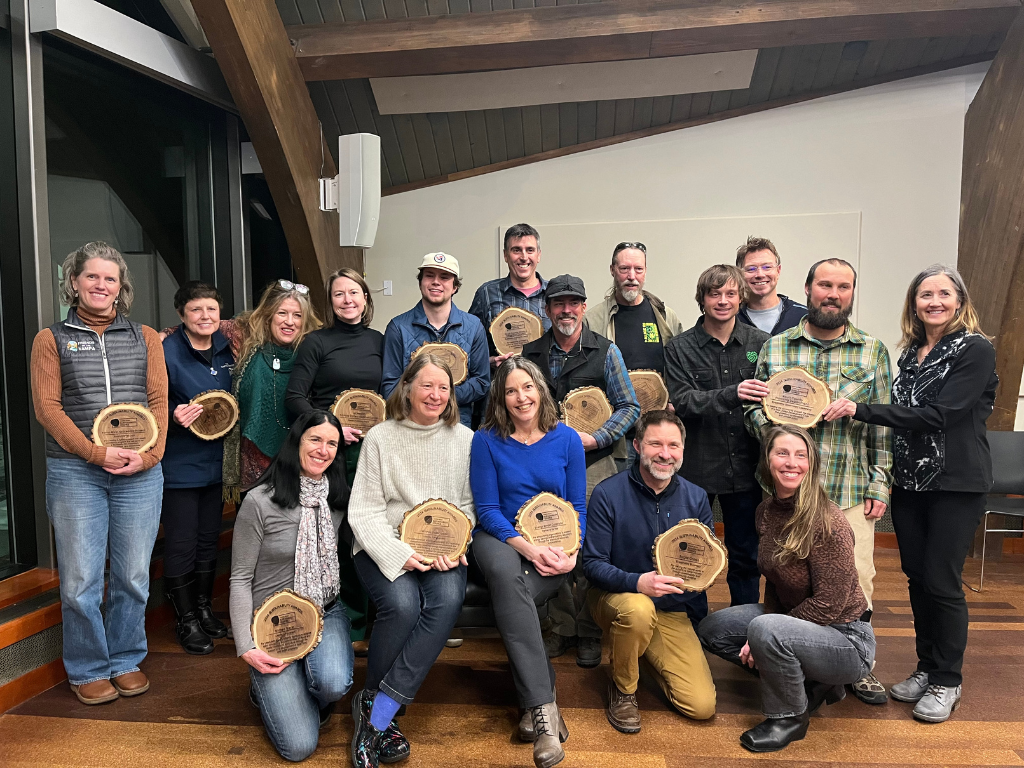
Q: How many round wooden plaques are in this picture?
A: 12